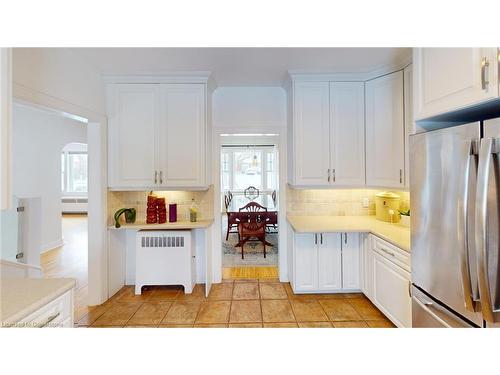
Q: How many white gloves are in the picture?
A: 0